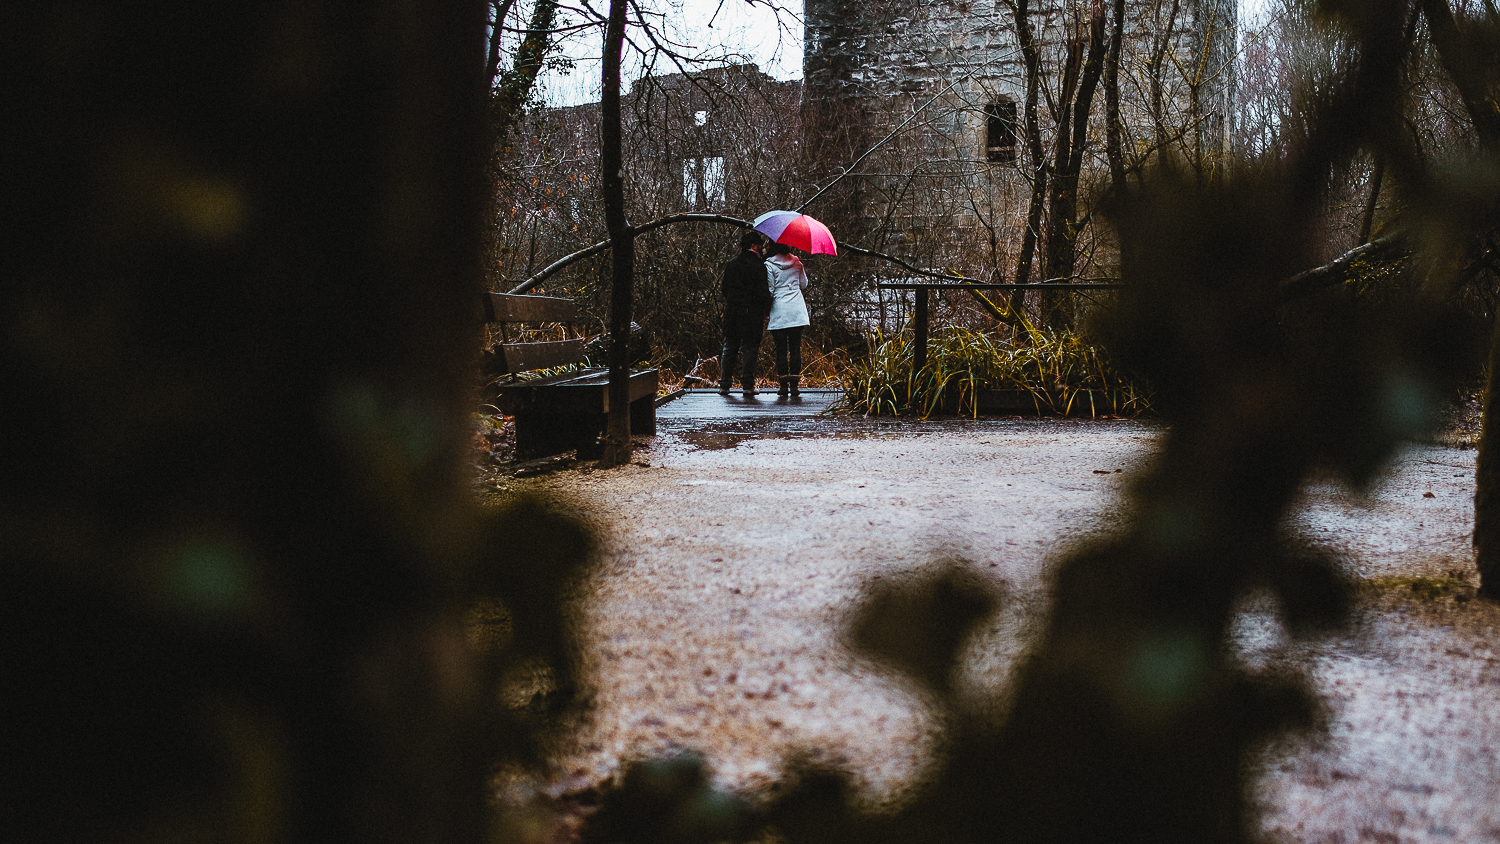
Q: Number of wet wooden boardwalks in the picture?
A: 1